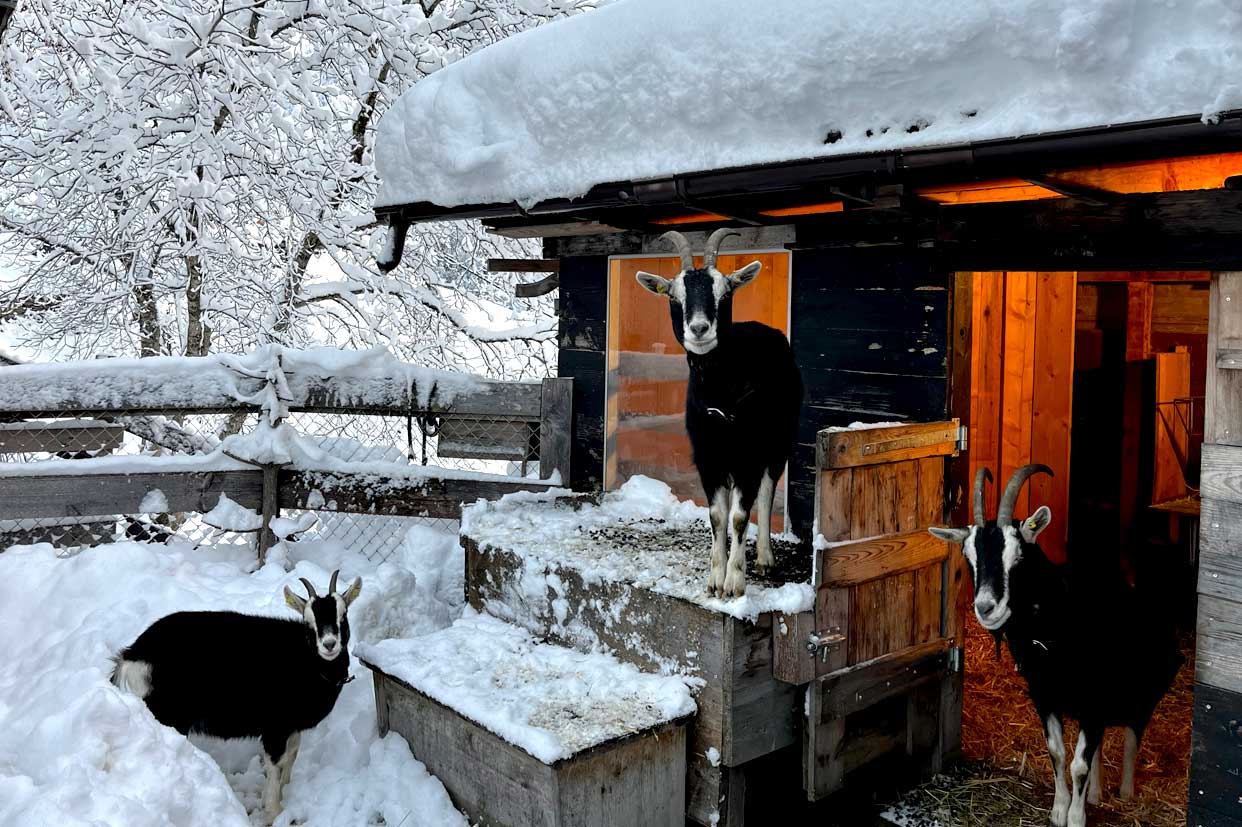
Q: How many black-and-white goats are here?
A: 3